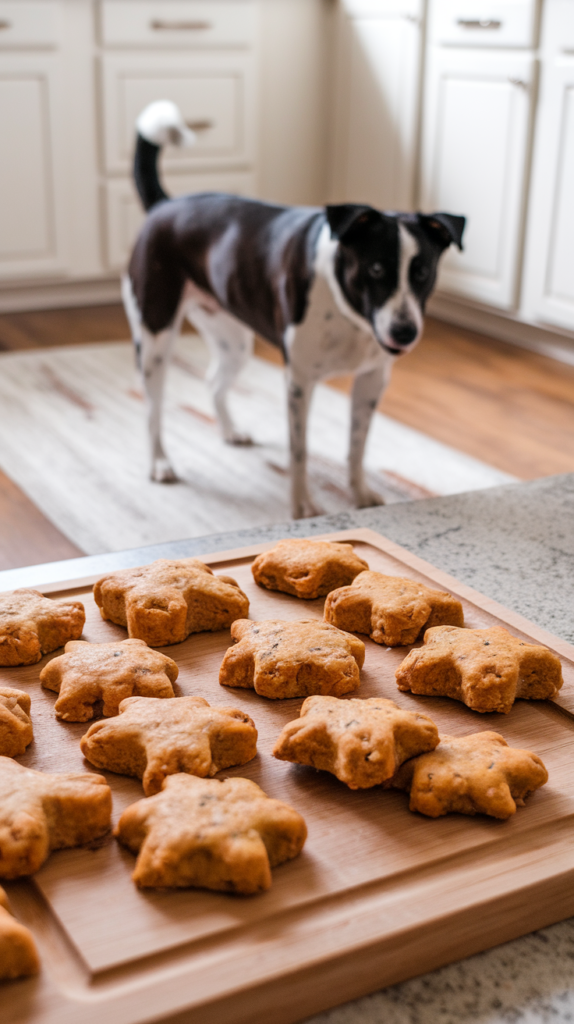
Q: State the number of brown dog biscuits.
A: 14